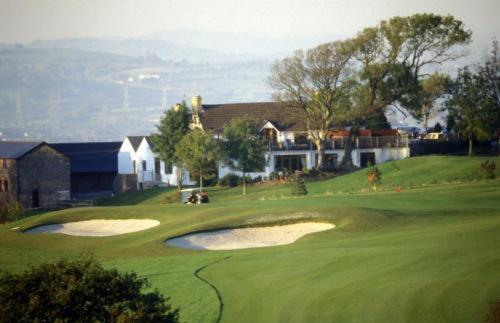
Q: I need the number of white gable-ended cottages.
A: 2